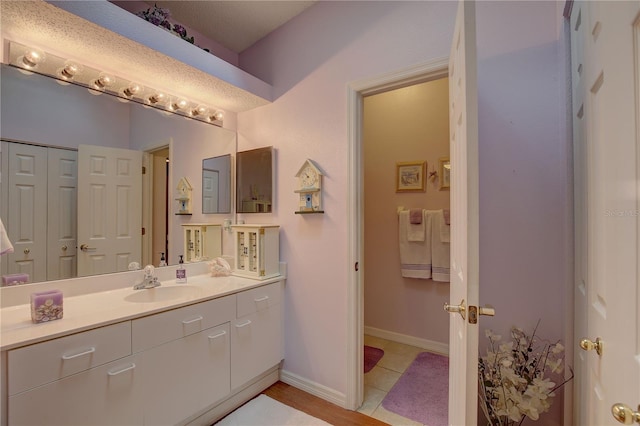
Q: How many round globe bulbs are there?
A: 8